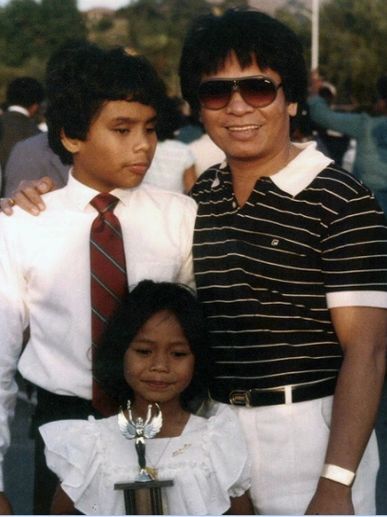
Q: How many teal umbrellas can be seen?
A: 0